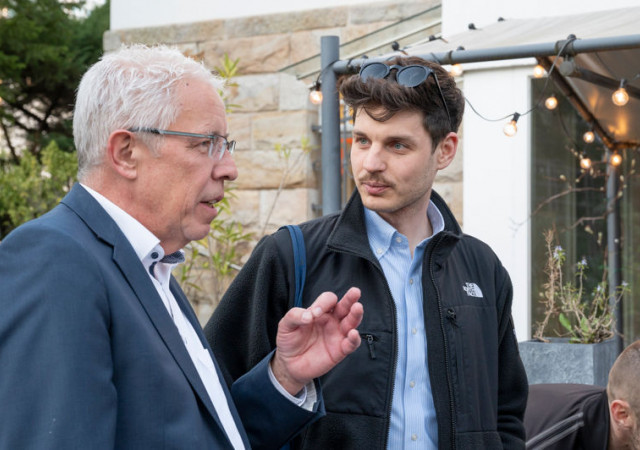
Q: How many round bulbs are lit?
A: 9